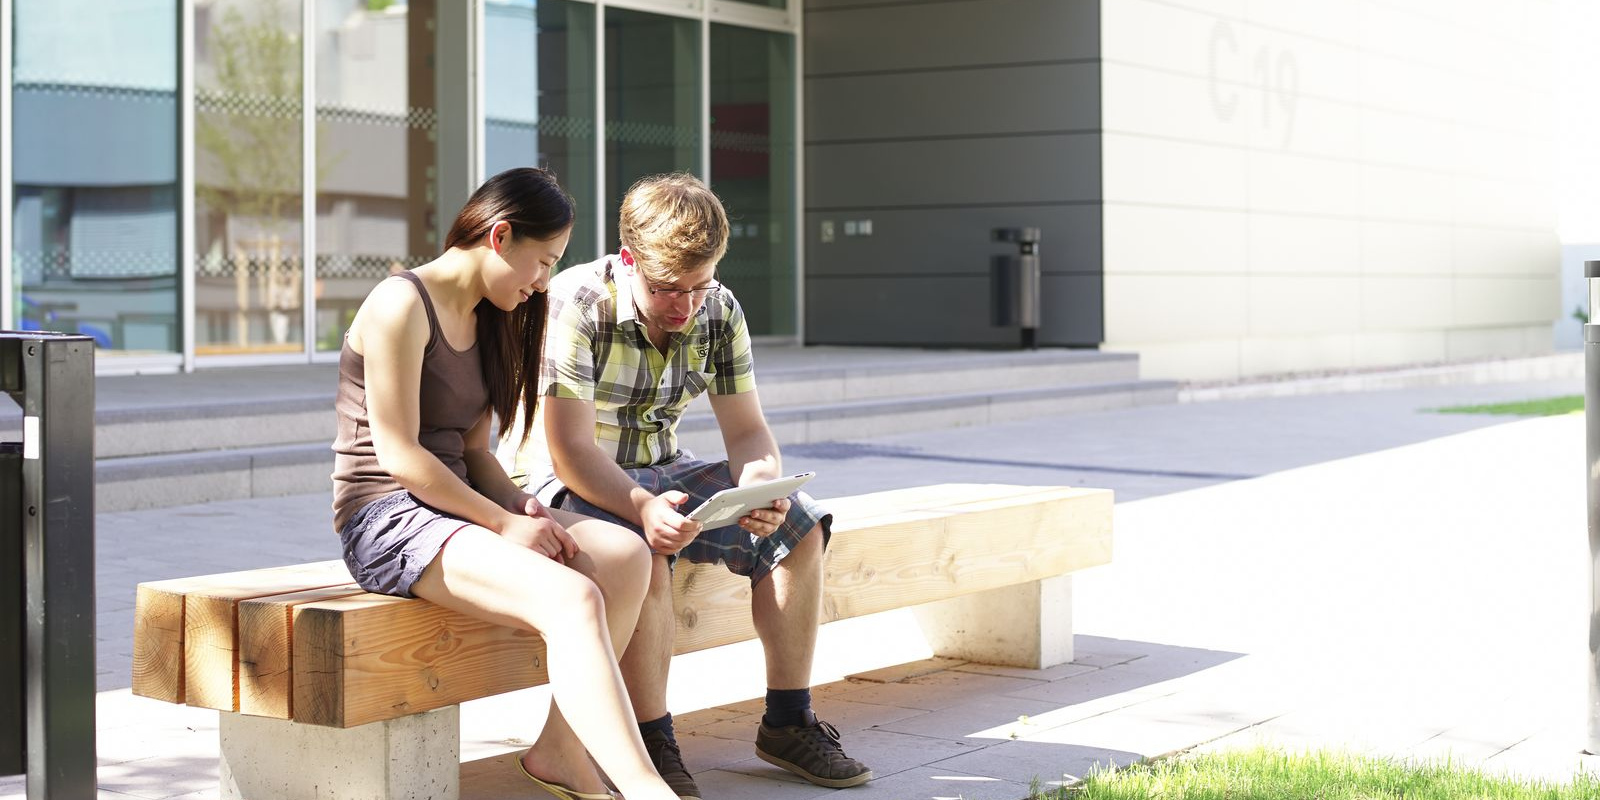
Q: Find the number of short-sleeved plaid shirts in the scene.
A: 1